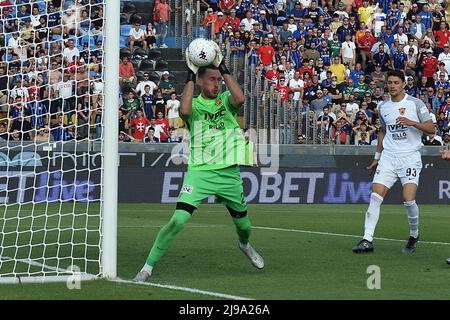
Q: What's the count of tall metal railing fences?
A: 1